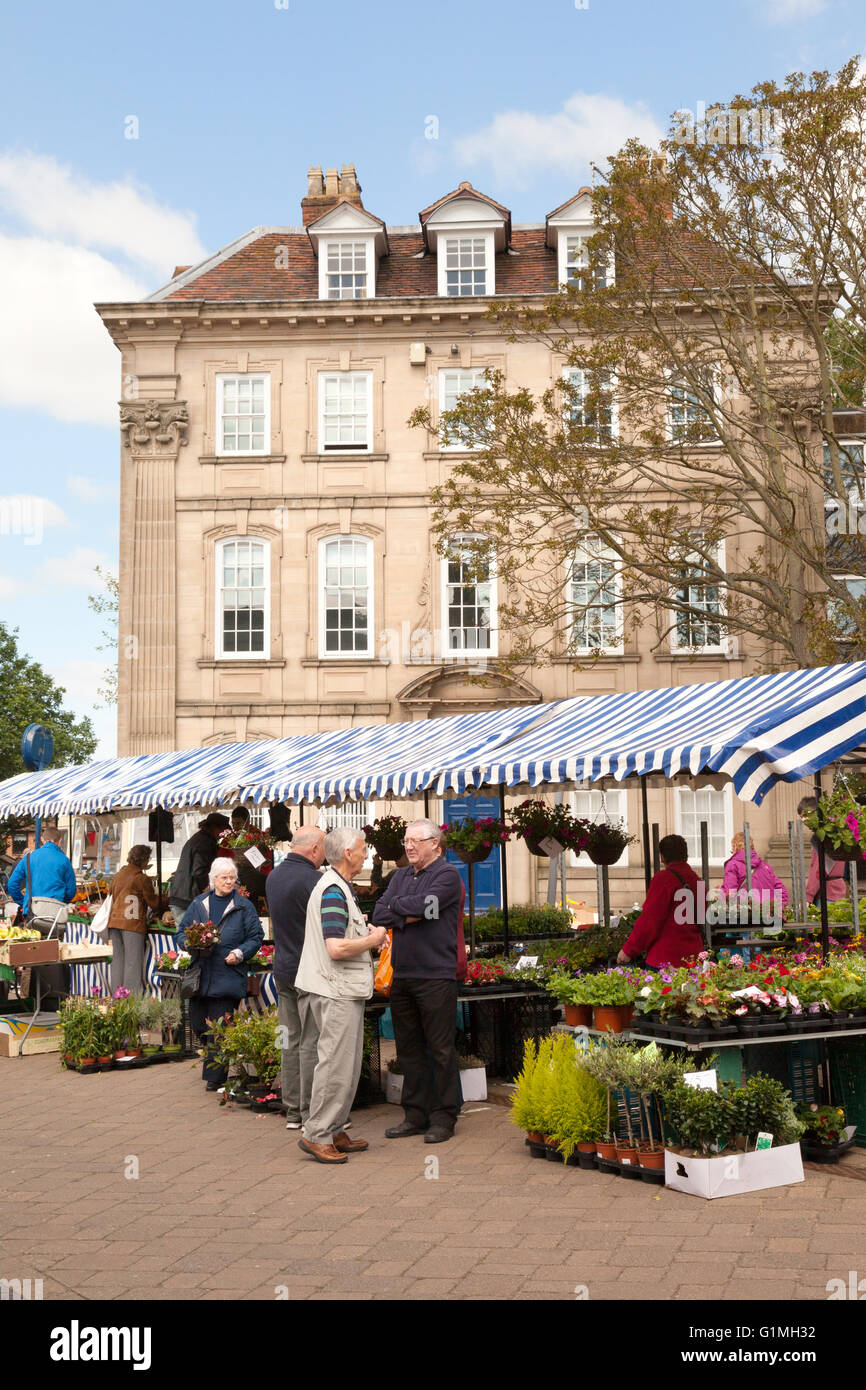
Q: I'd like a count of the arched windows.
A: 5